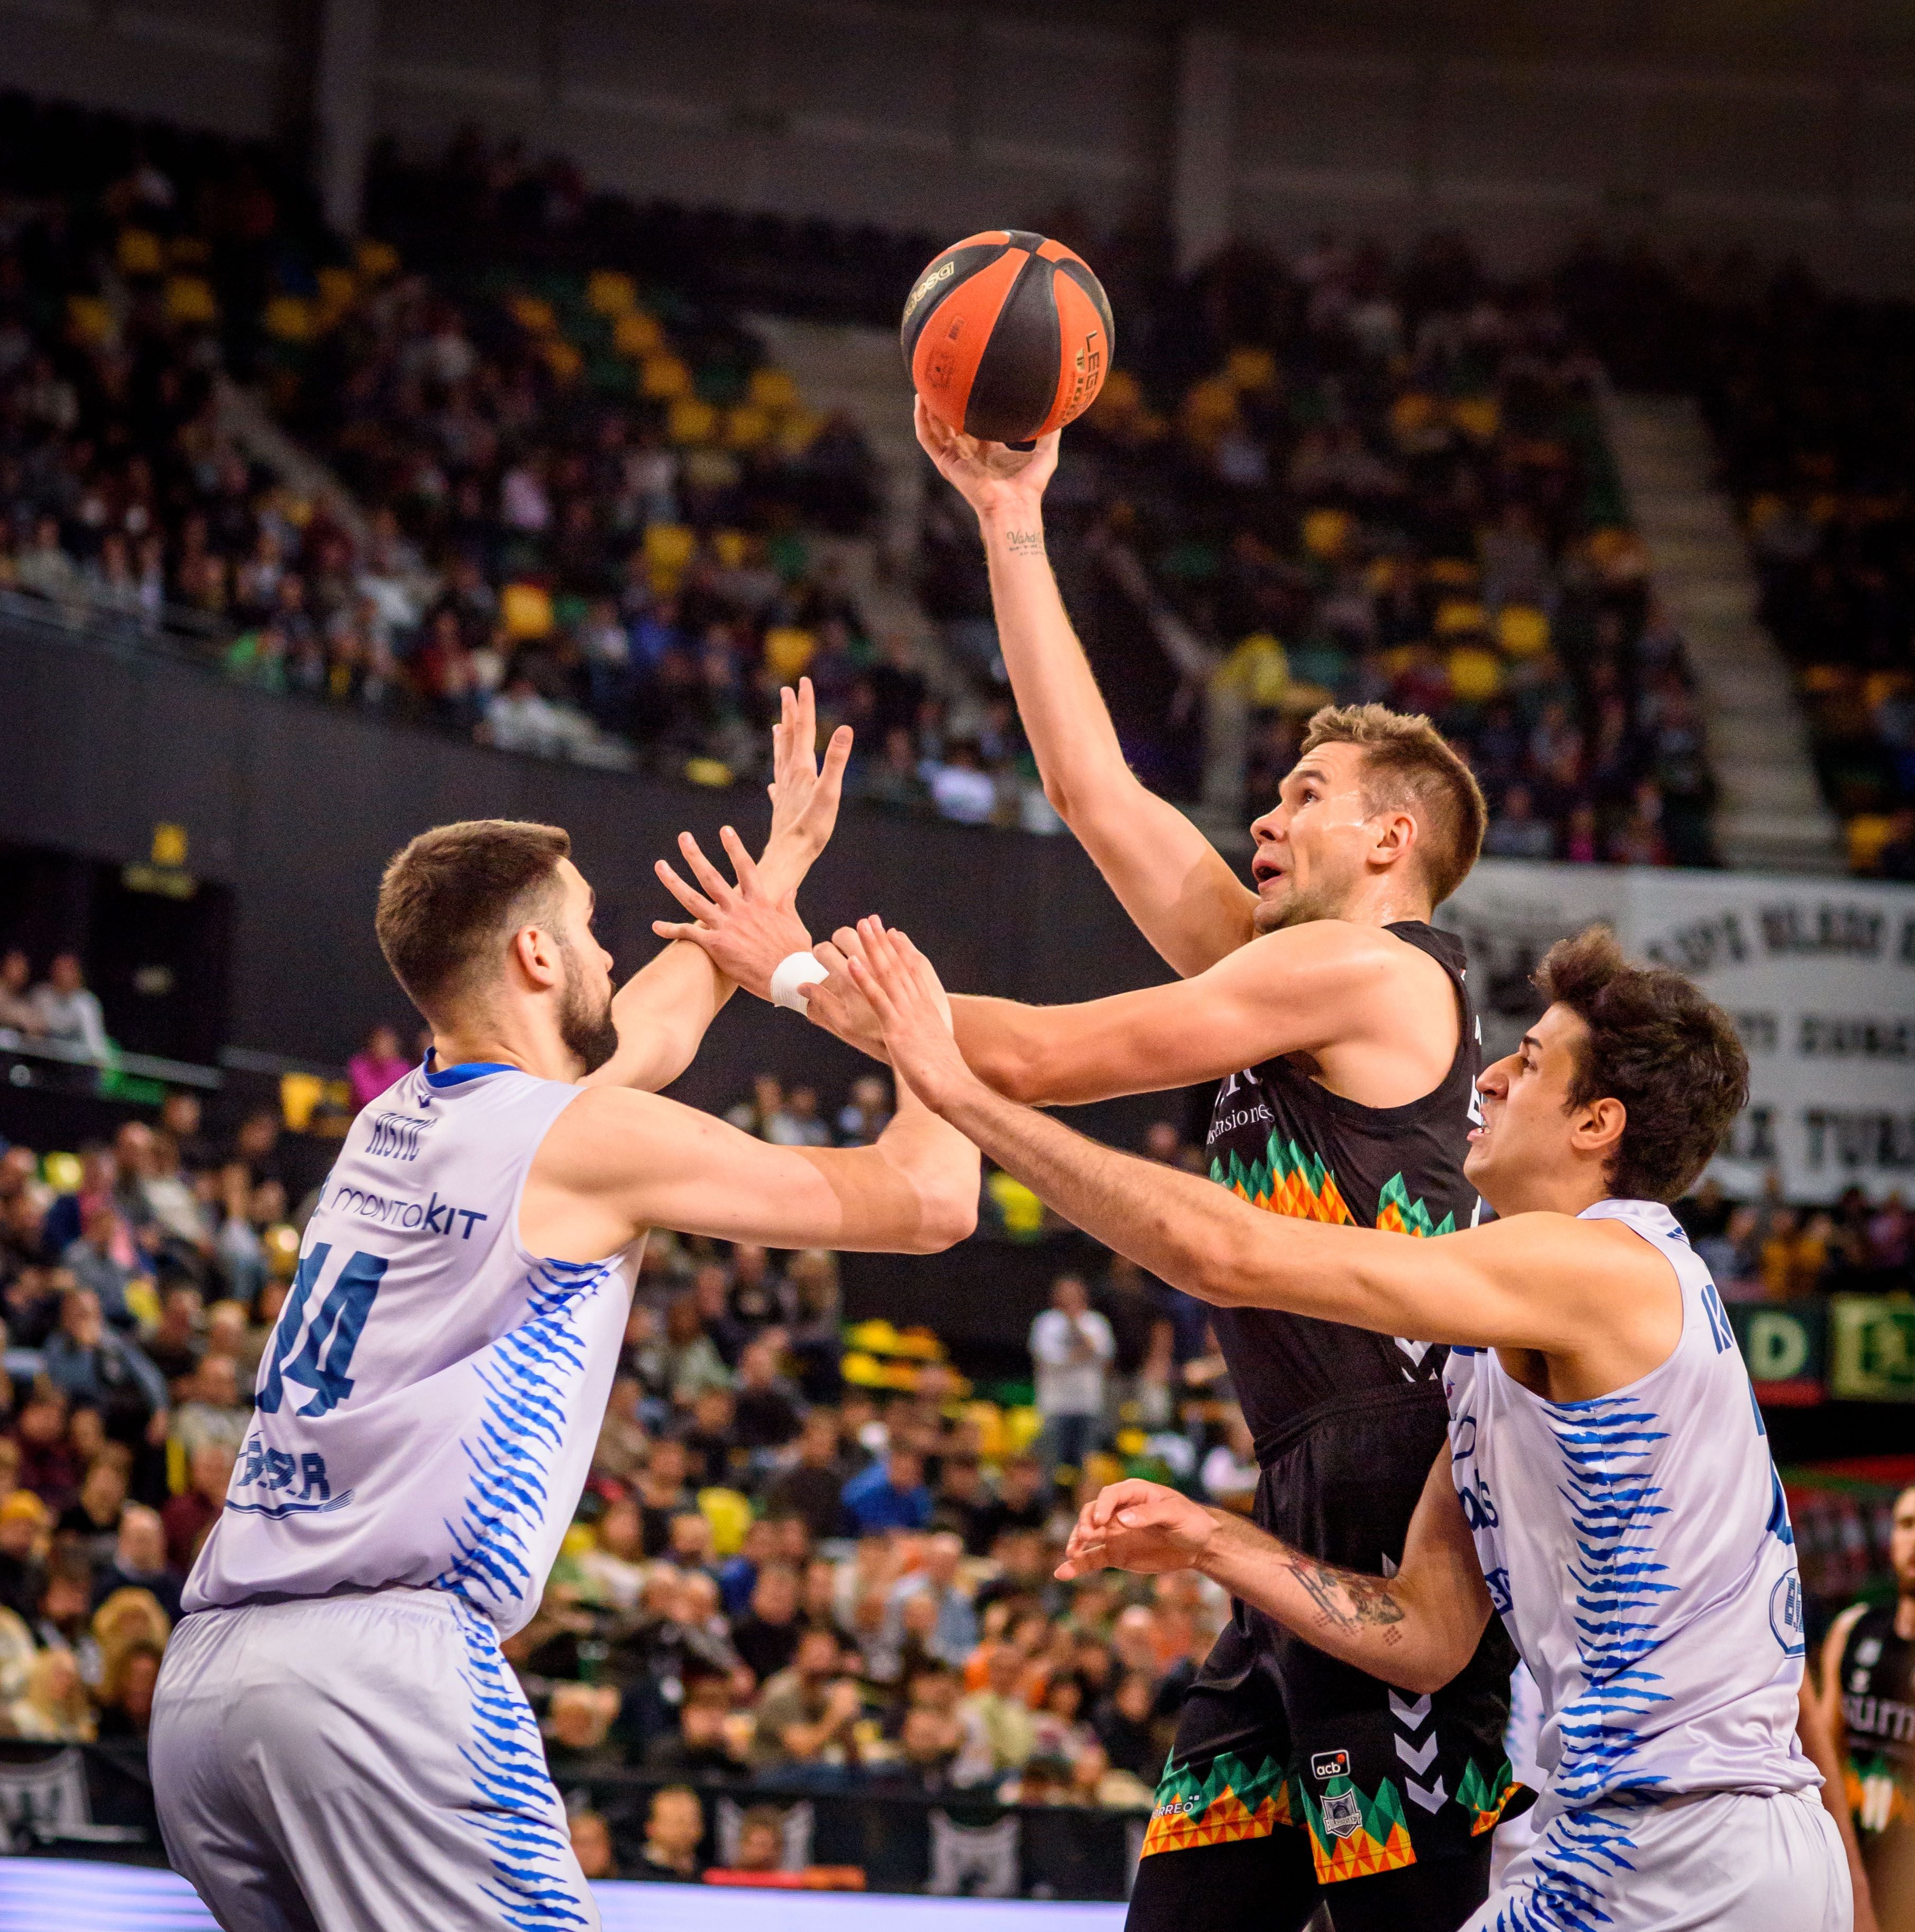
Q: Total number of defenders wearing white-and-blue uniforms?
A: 2